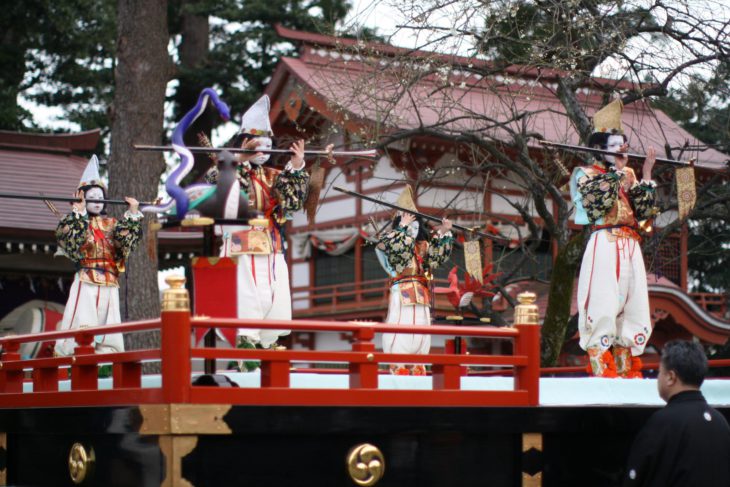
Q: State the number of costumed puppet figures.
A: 4